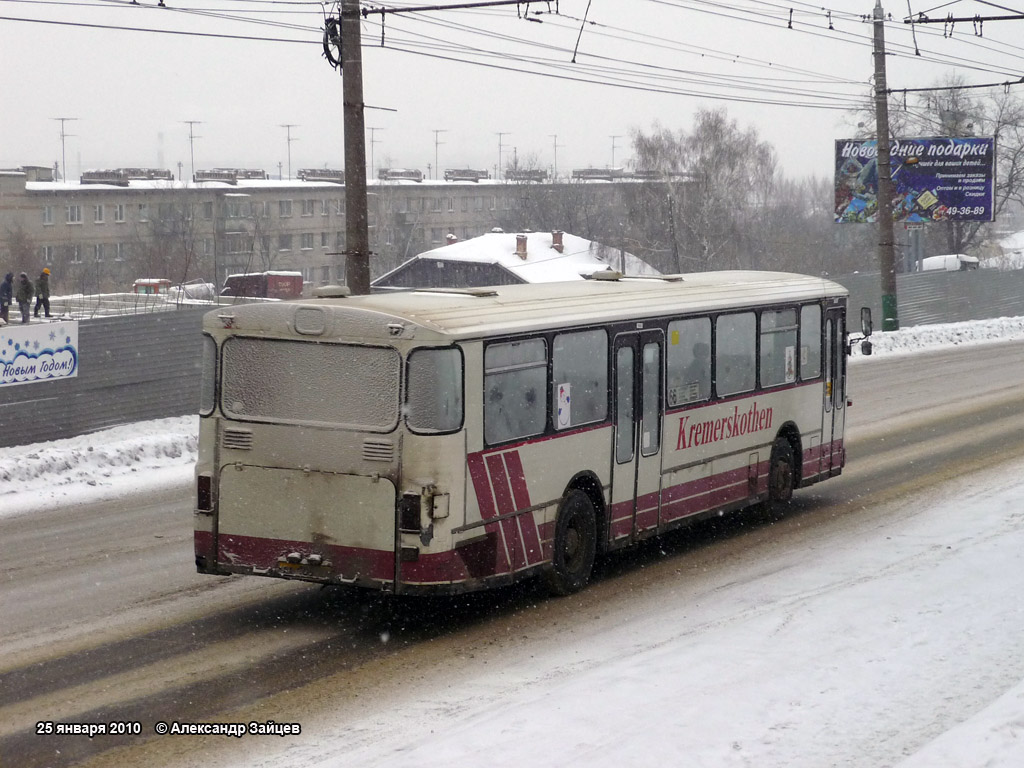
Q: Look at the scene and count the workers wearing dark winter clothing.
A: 3